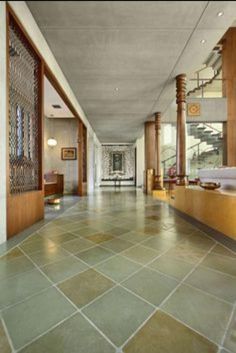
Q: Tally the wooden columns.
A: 2